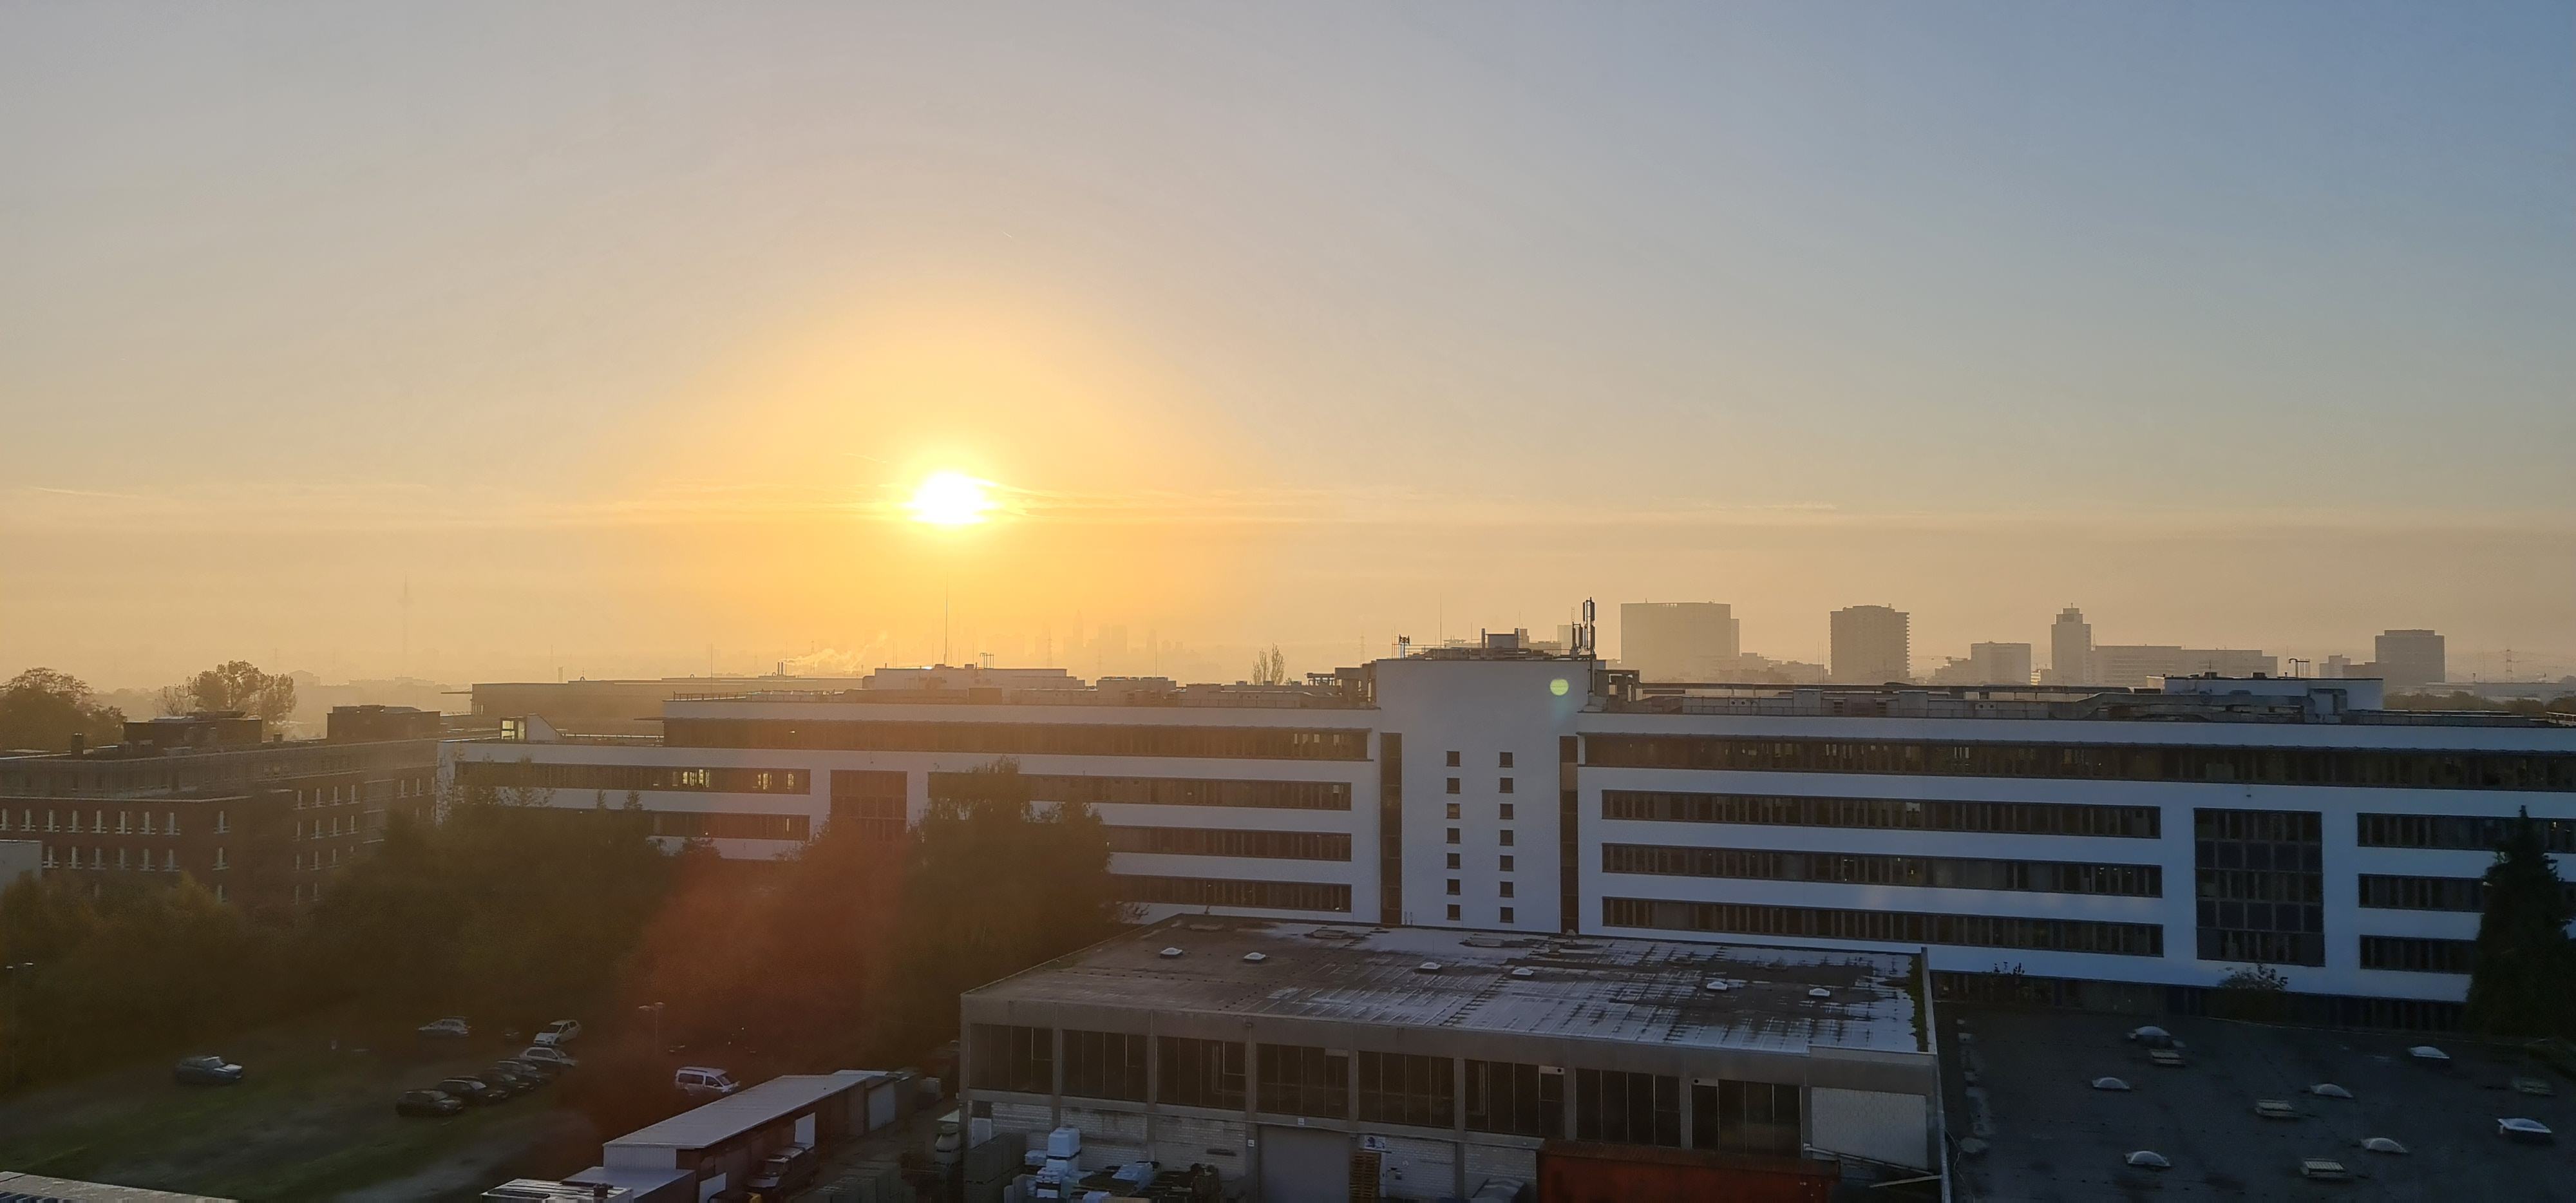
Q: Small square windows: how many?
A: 14